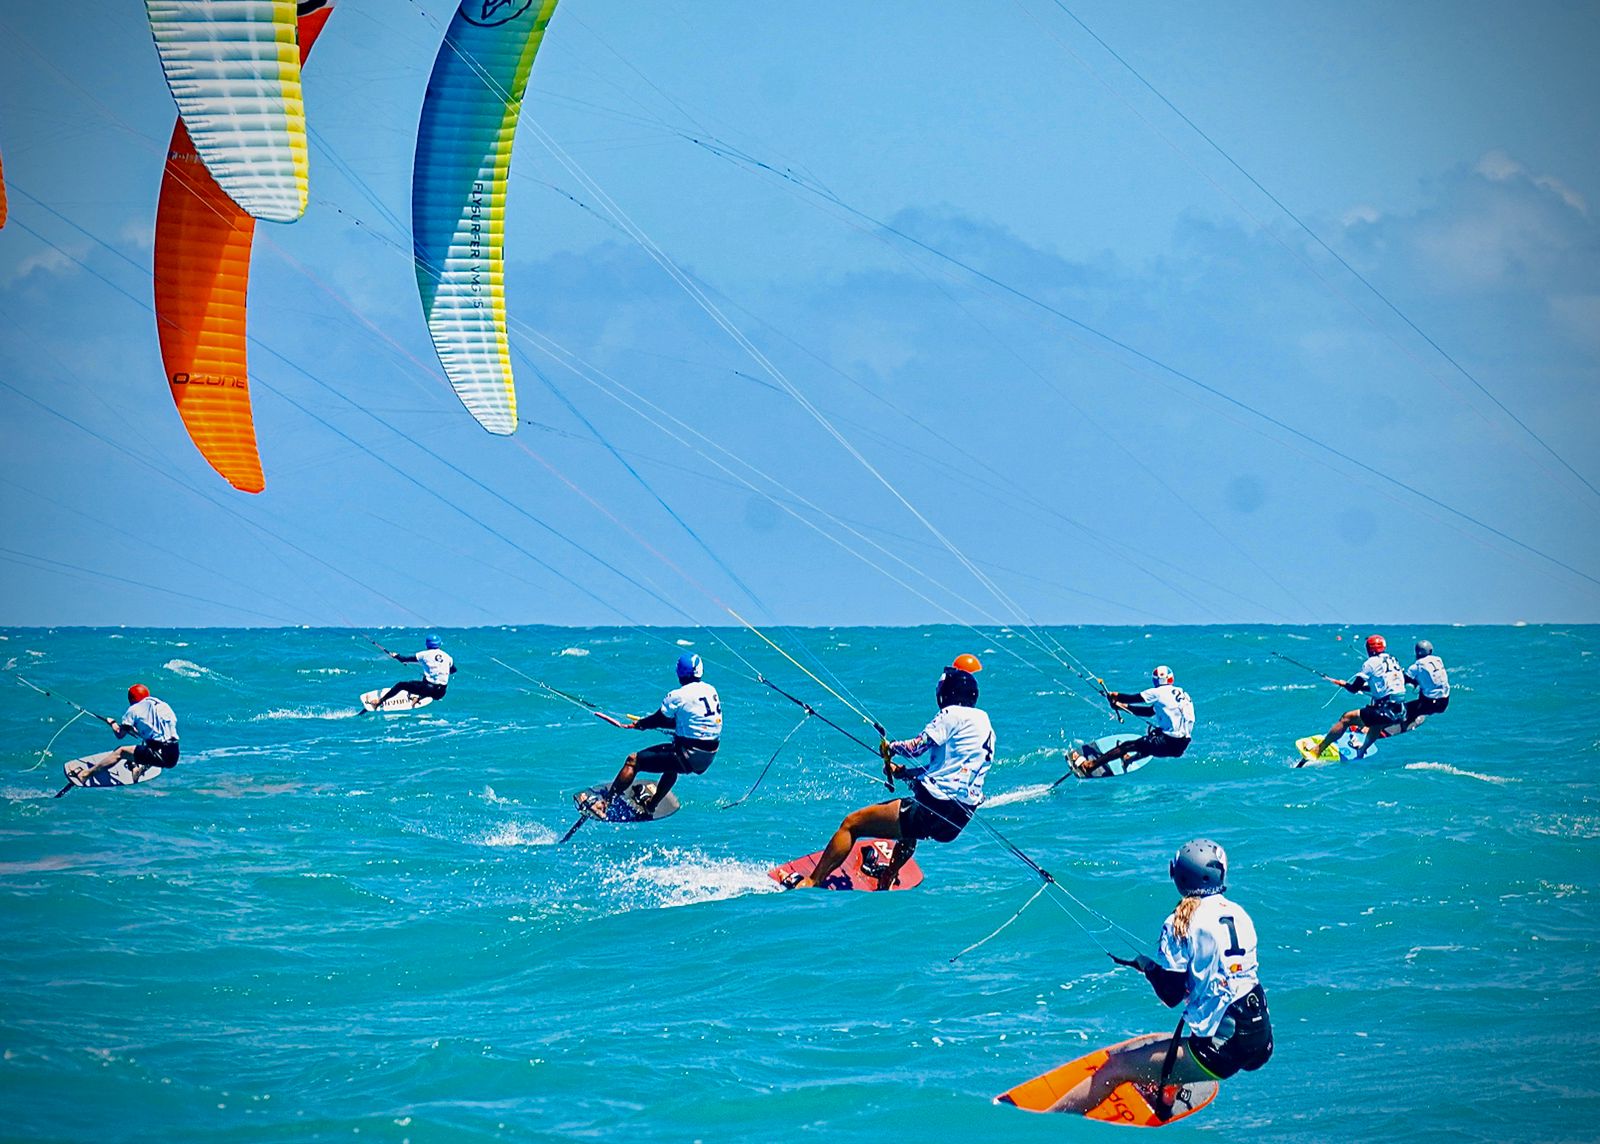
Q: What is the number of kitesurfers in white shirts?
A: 8